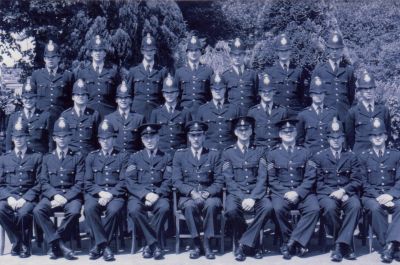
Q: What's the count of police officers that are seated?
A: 9